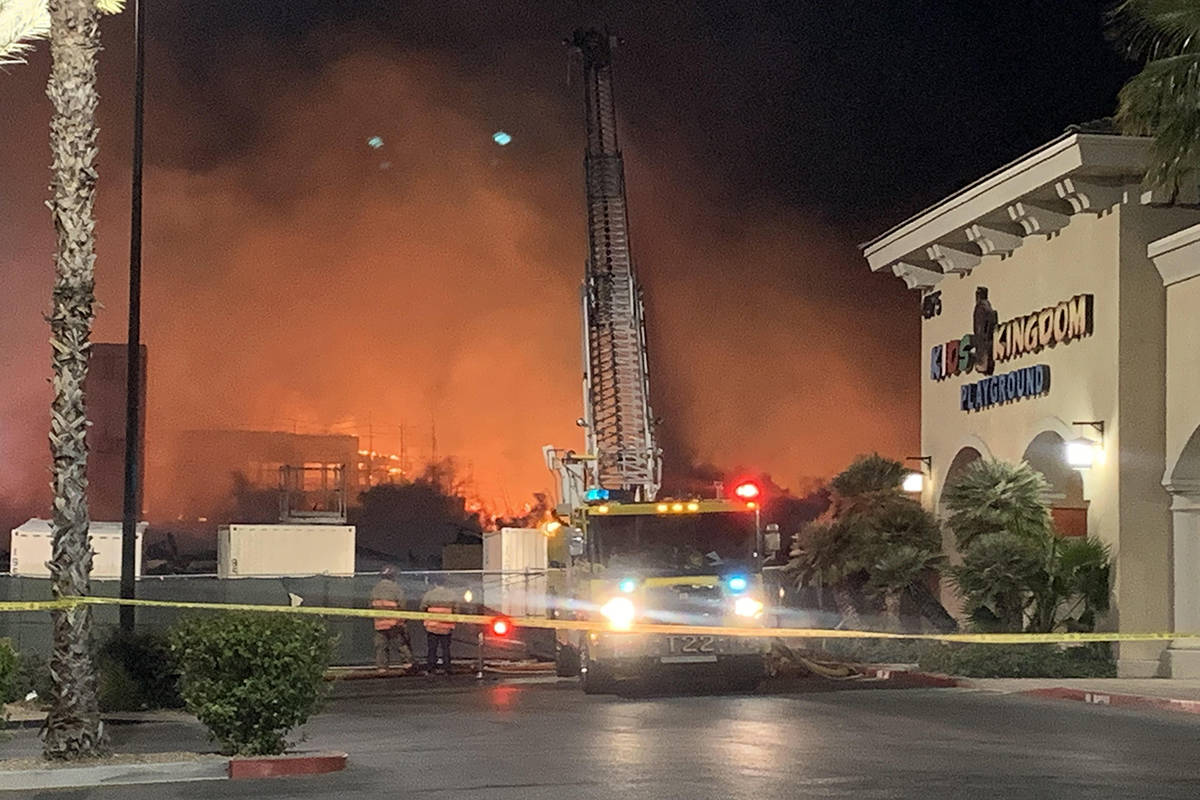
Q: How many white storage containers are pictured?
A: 3